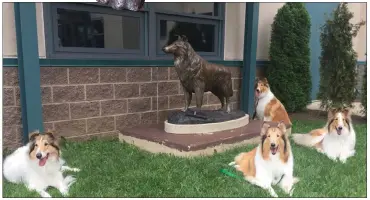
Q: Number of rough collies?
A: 4